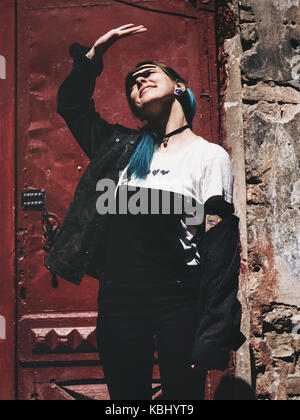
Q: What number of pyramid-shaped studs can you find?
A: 3